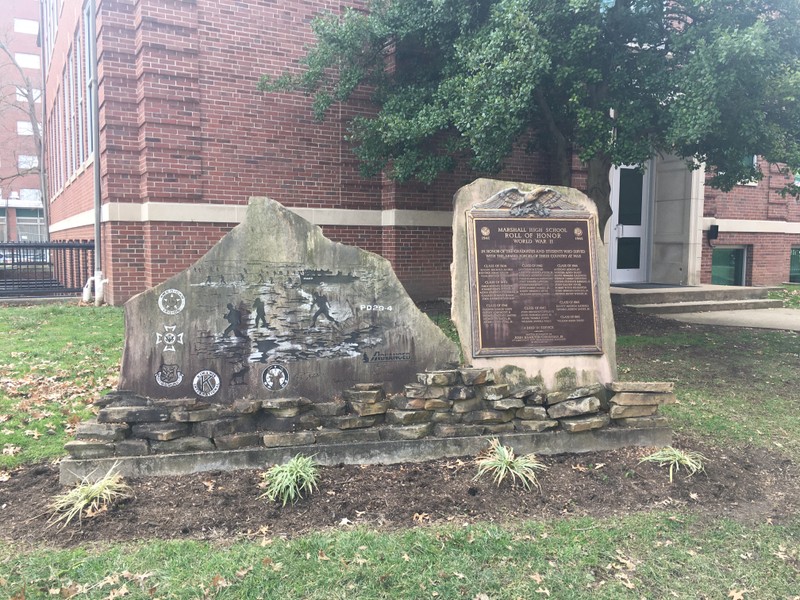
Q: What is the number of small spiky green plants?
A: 4